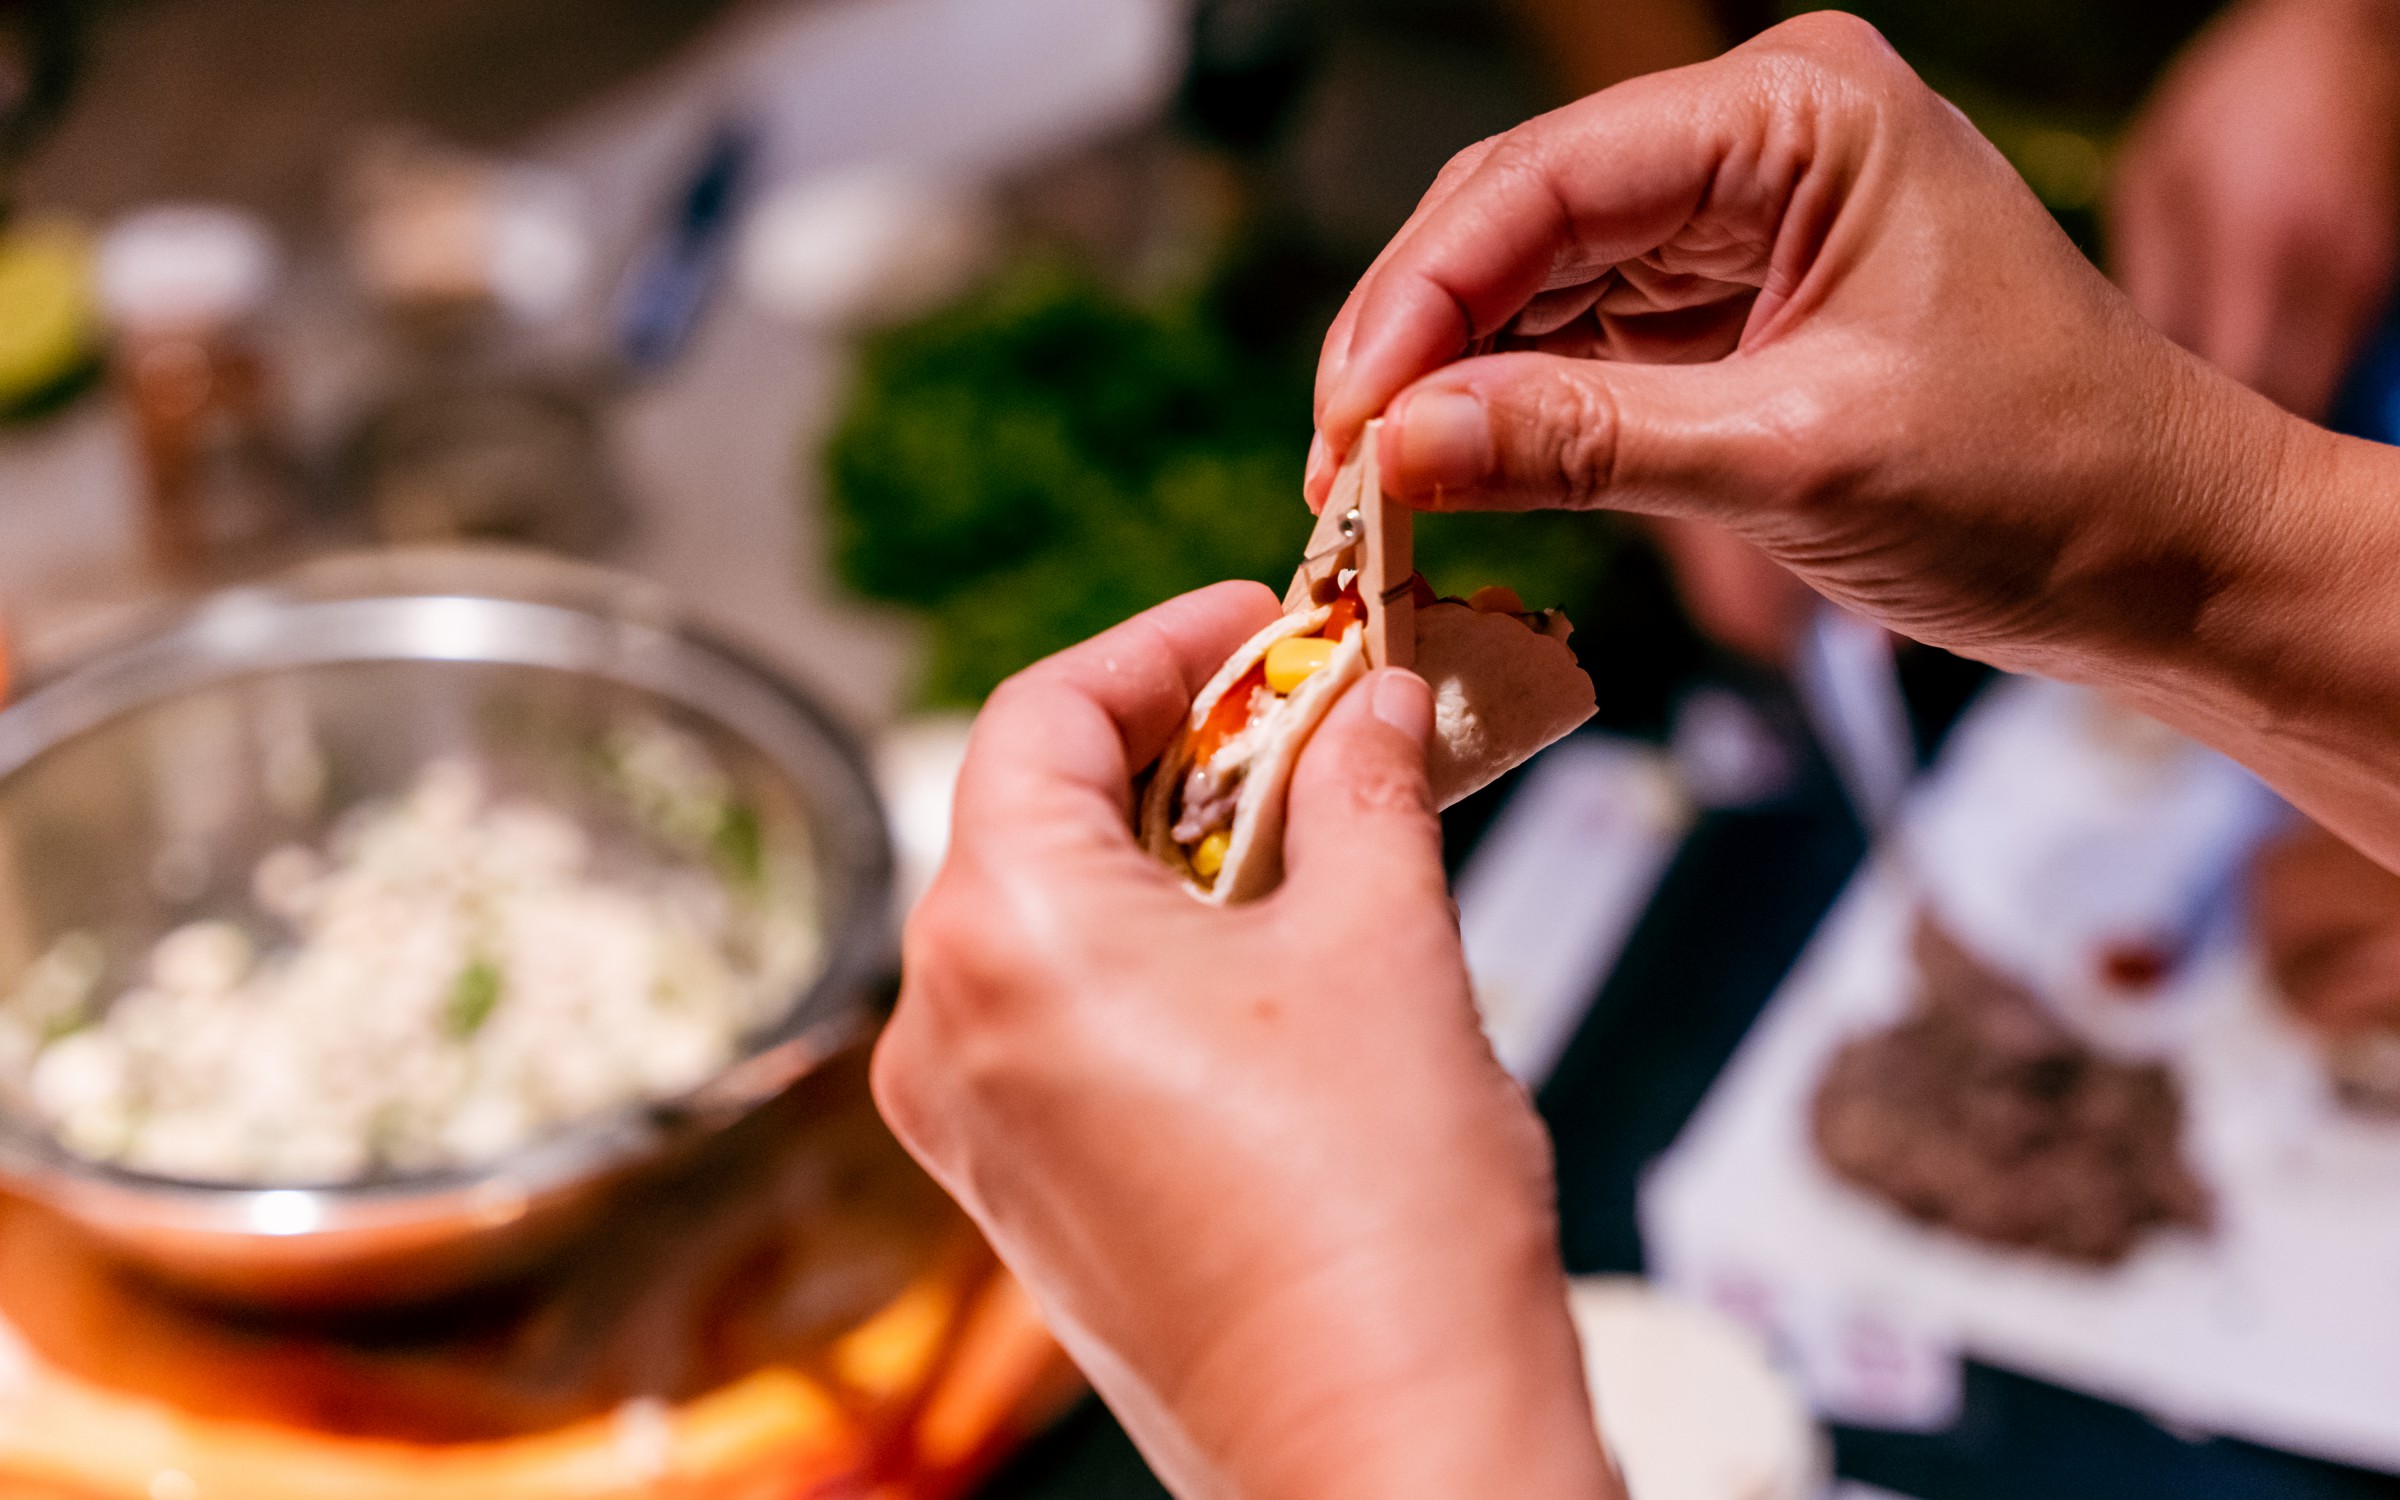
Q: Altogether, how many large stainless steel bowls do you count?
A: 1